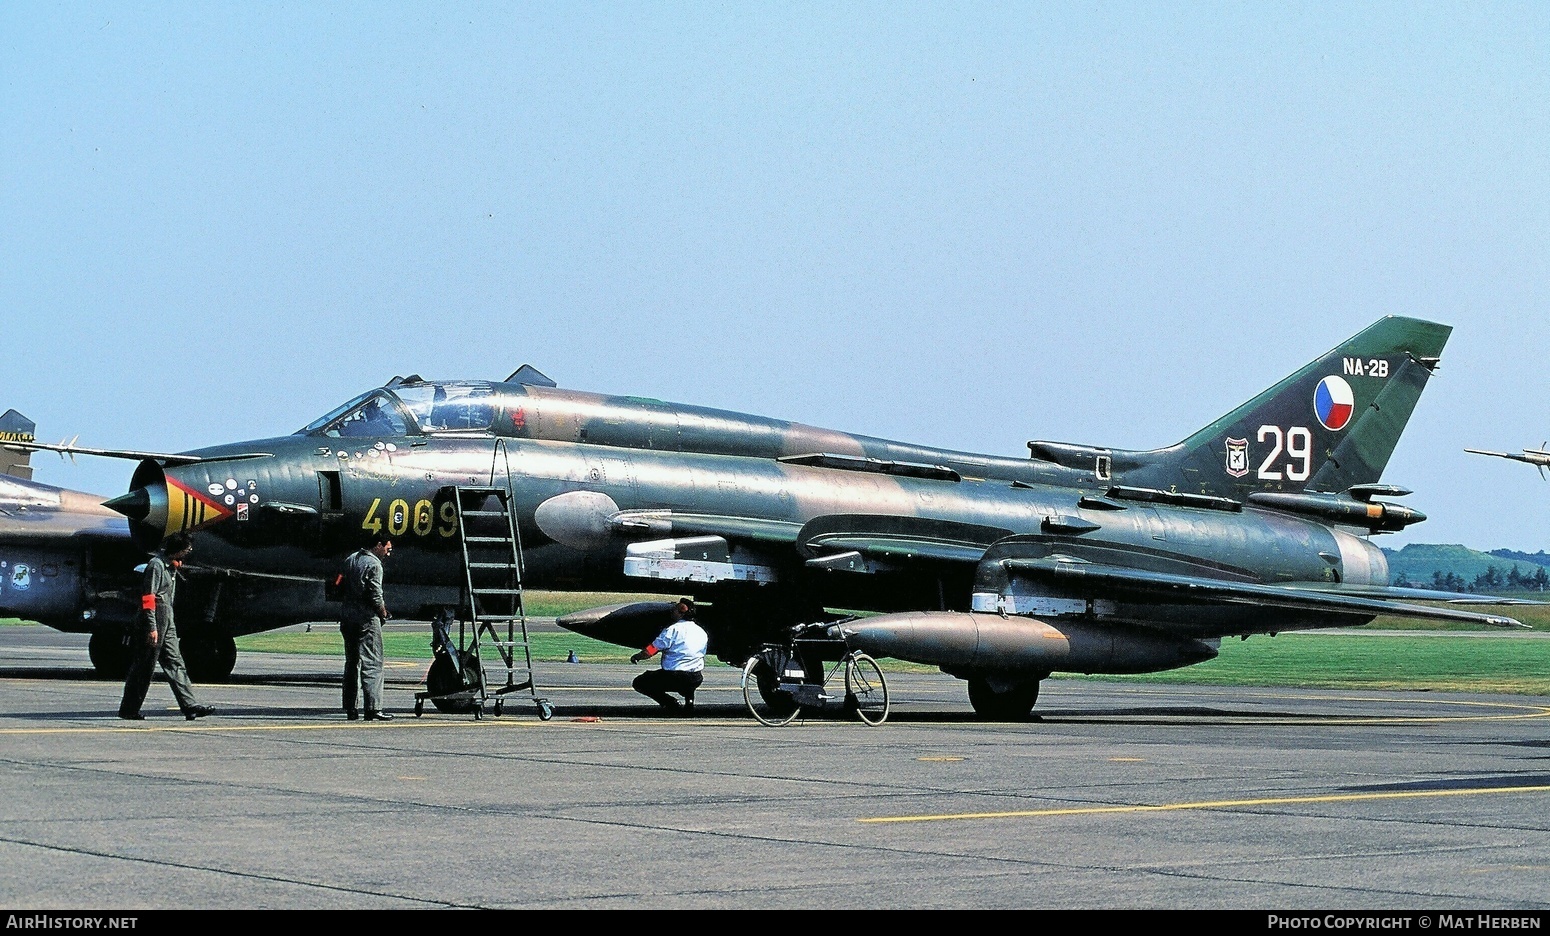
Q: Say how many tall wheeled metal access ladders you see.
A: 1